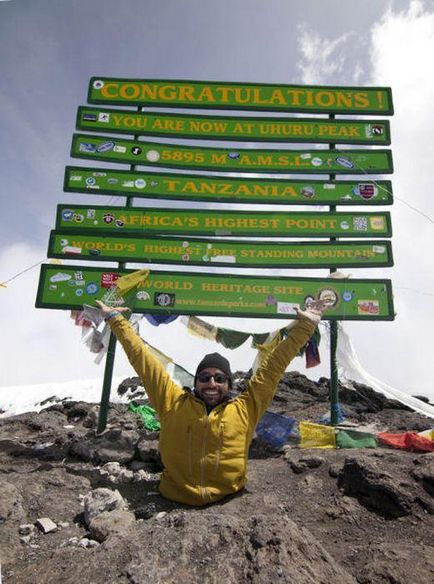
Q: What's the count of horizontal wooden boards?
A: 7